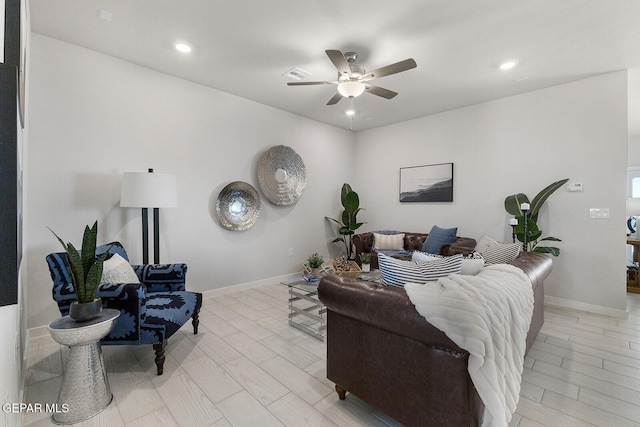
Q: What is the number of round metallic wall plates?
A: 2